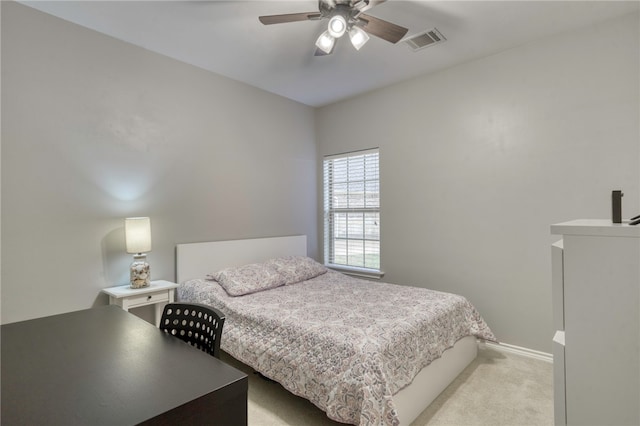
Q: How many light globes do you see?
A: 3